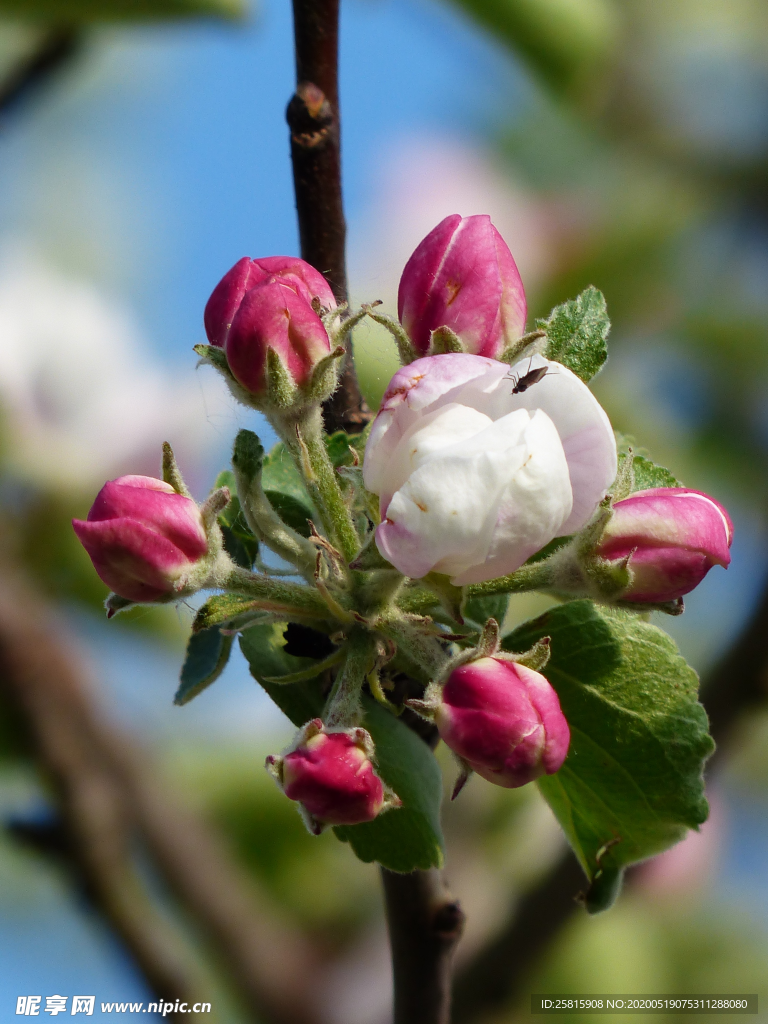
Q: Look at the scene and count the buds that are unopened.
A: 6